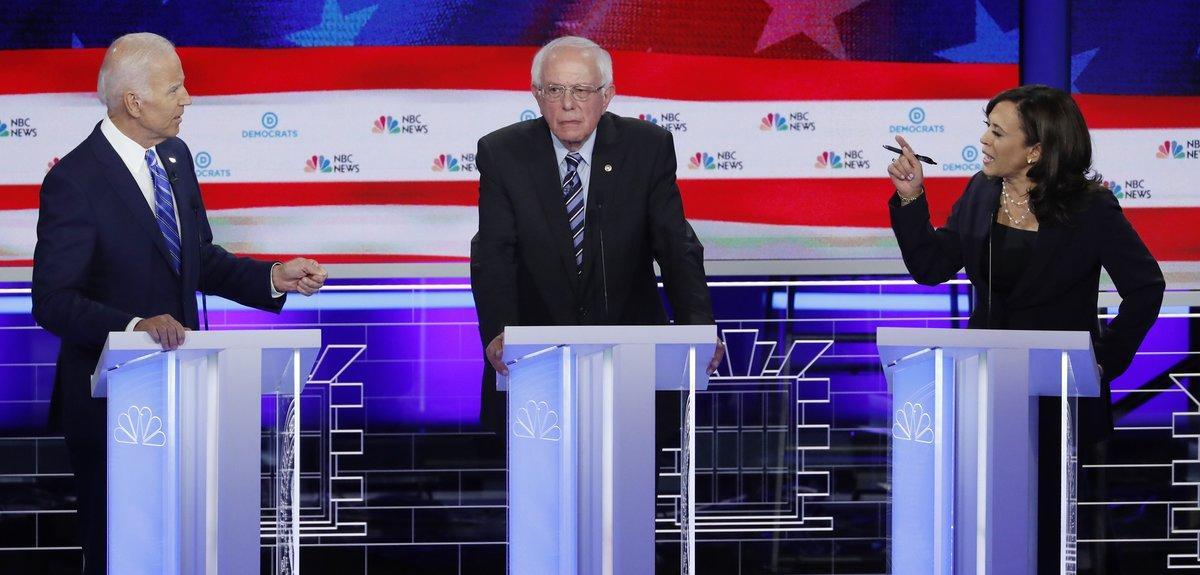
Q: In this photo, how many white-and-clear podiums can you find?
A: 3